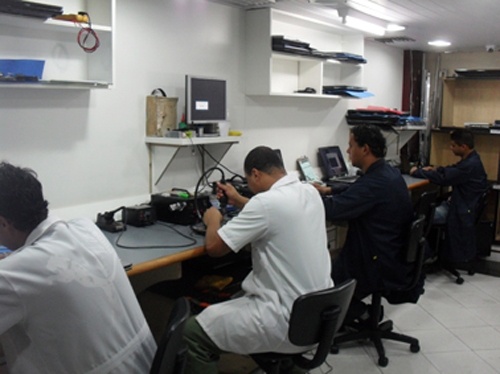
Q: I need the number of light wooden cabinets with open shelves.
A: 1